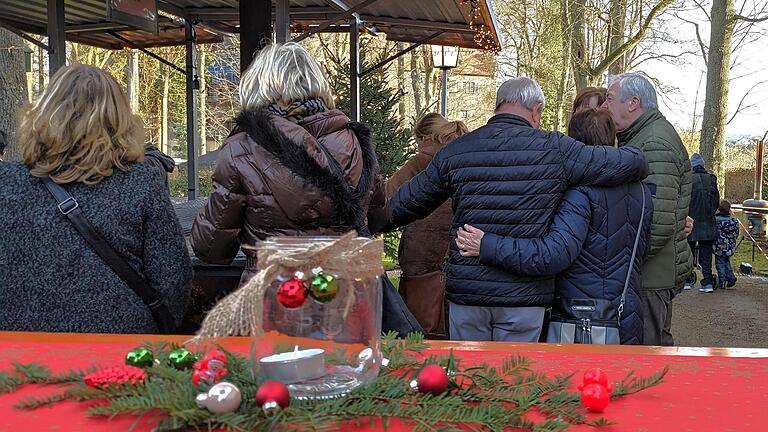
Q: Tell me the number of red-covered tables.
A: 1